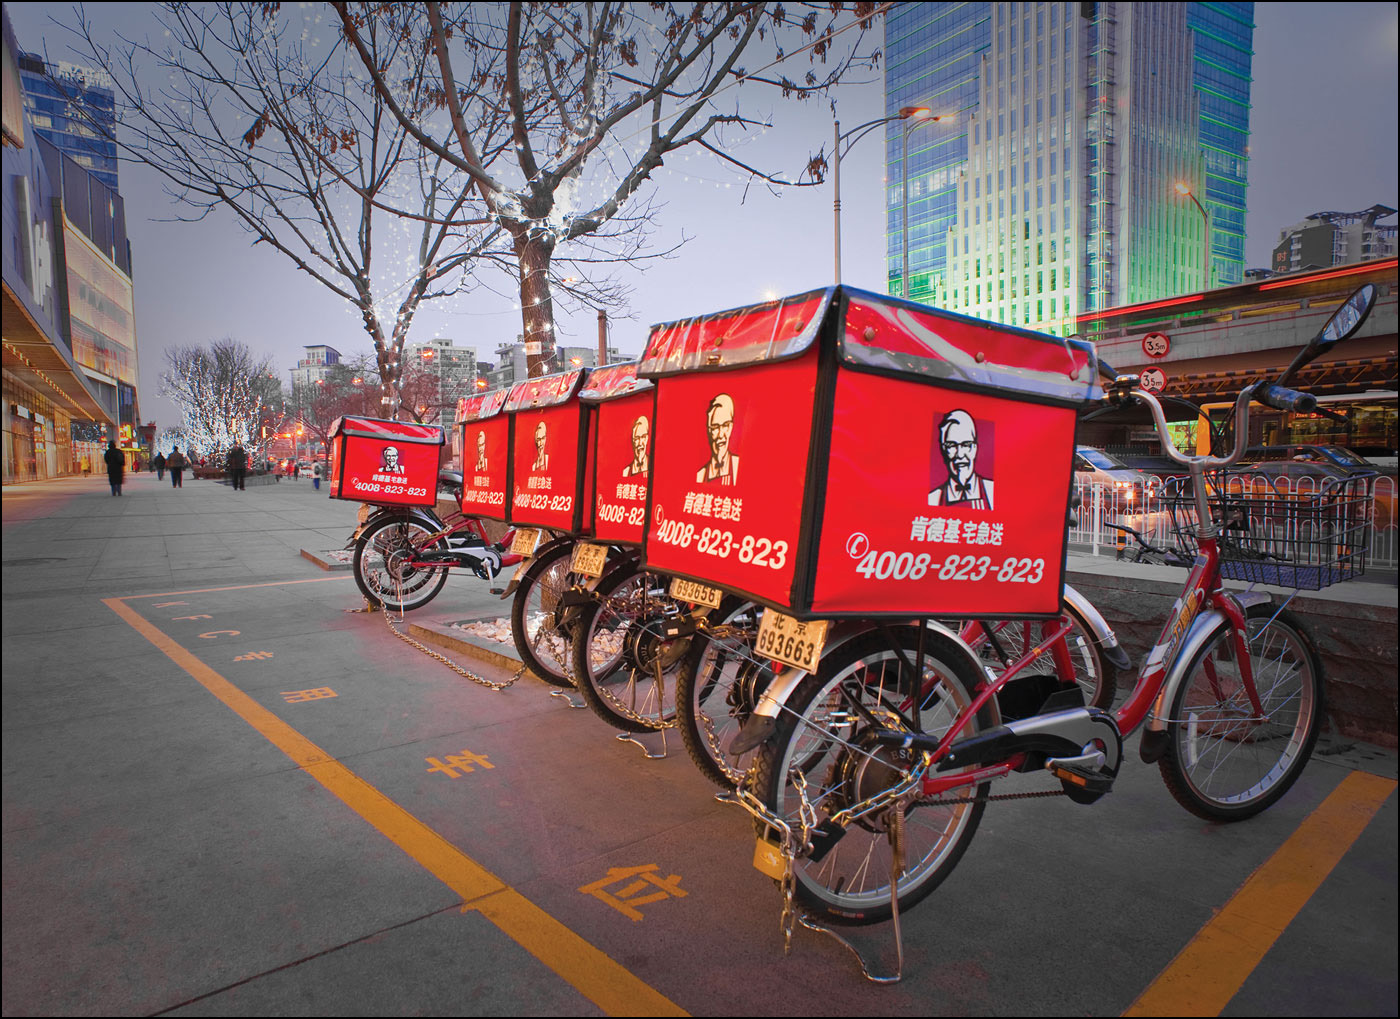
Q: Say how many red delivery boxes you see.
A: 5